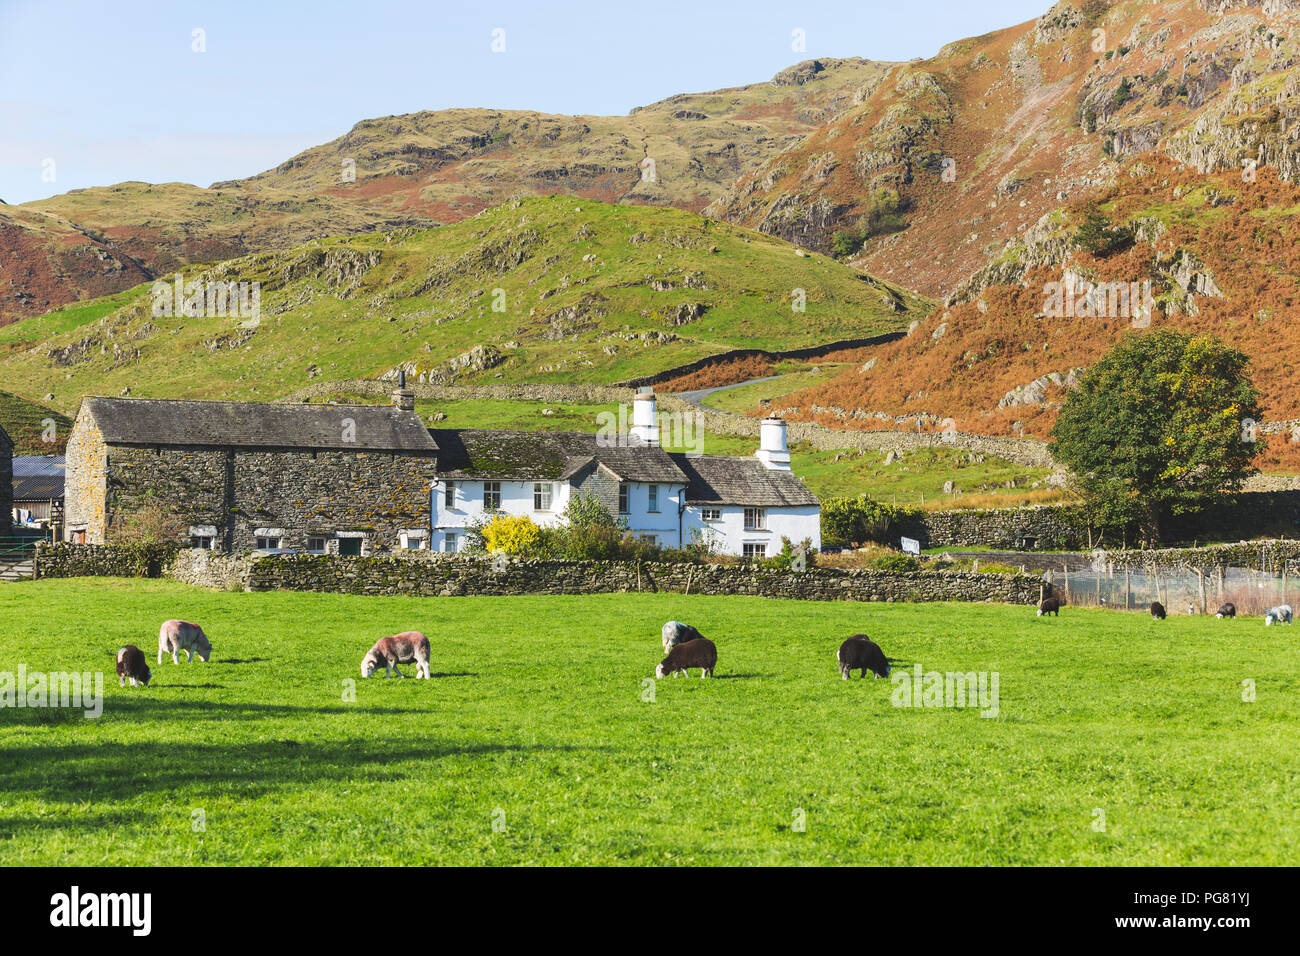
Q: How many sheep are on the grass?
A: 10